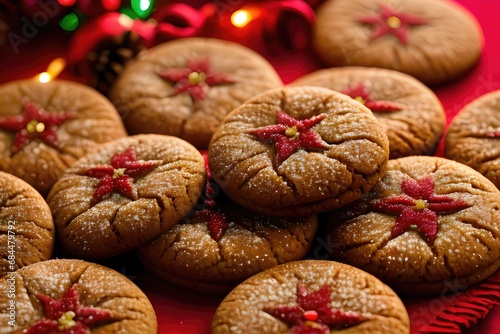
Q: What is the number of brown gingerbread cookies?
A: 12